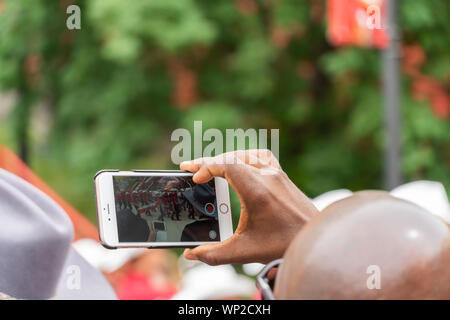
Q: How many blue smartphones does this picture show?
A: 0